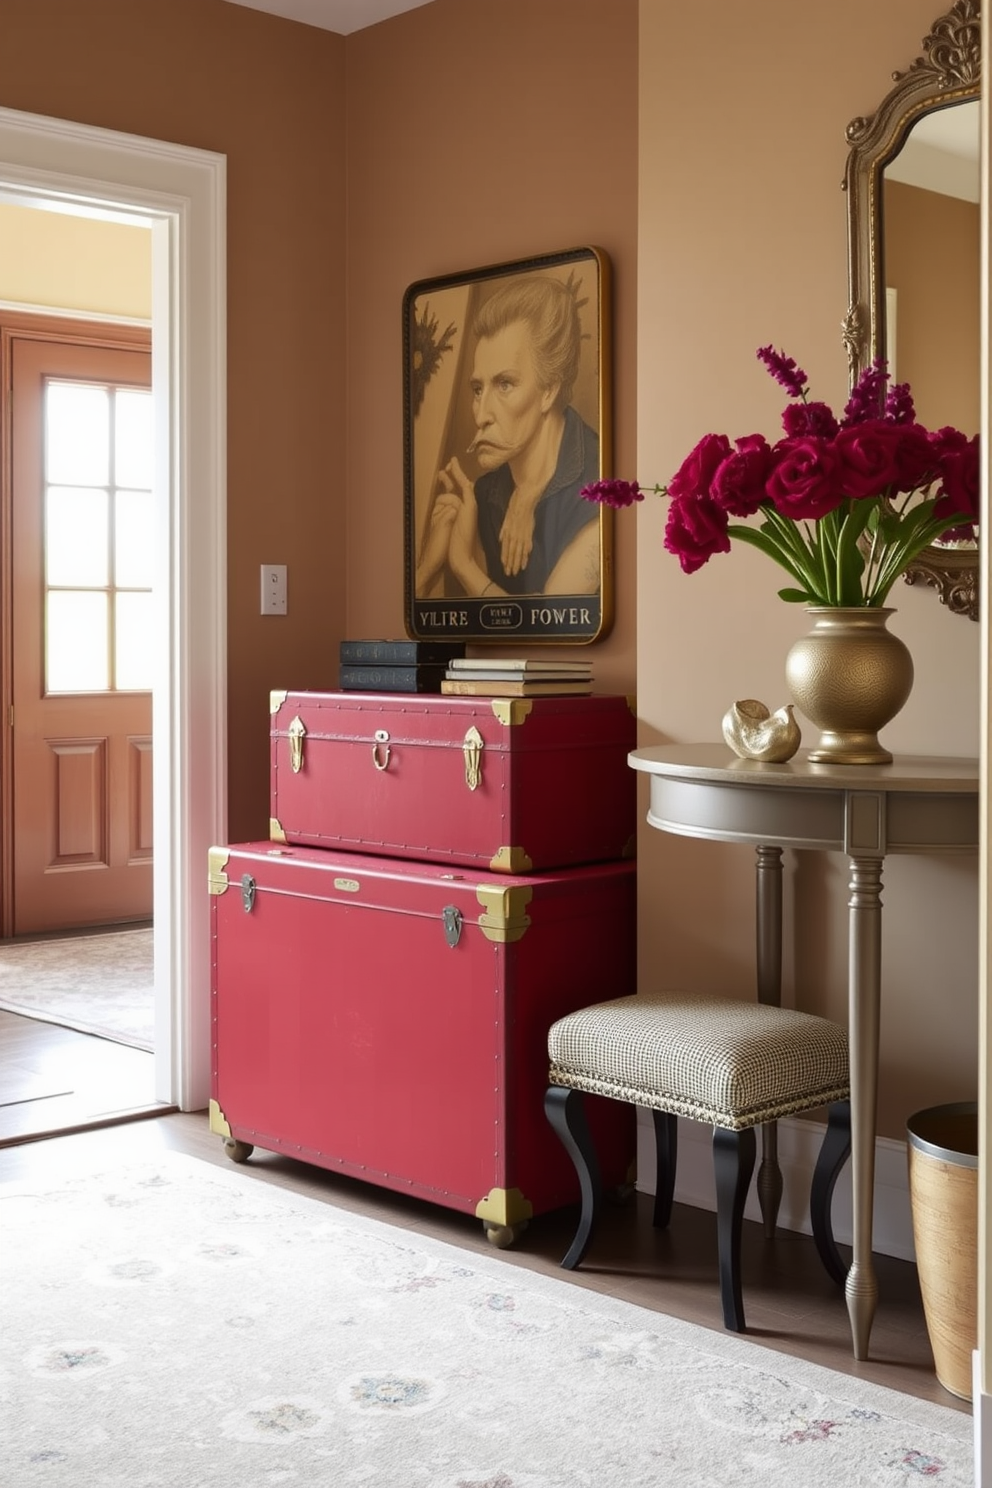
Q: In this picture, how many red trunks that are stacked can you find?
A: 2